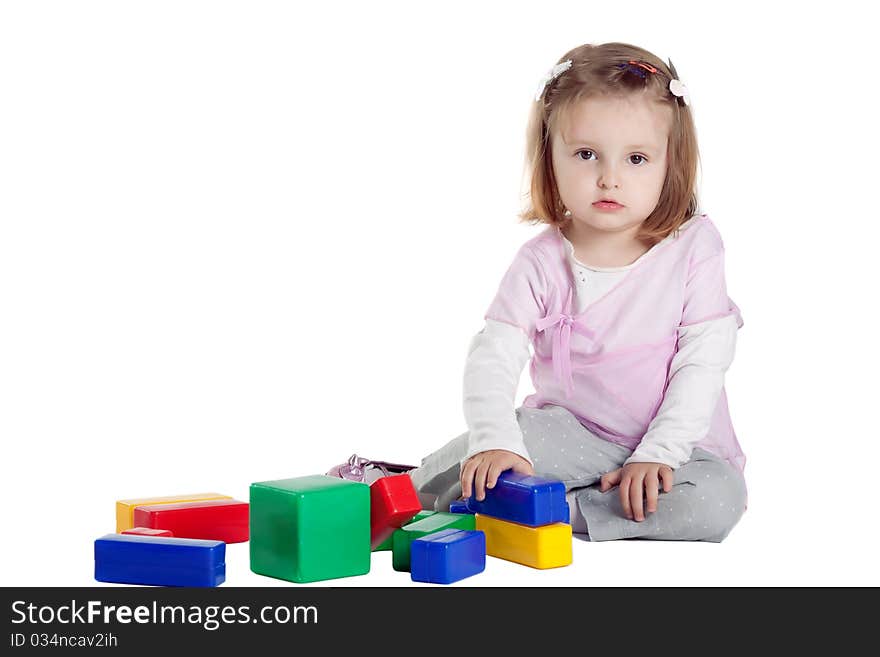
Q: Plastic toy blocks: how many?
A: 12